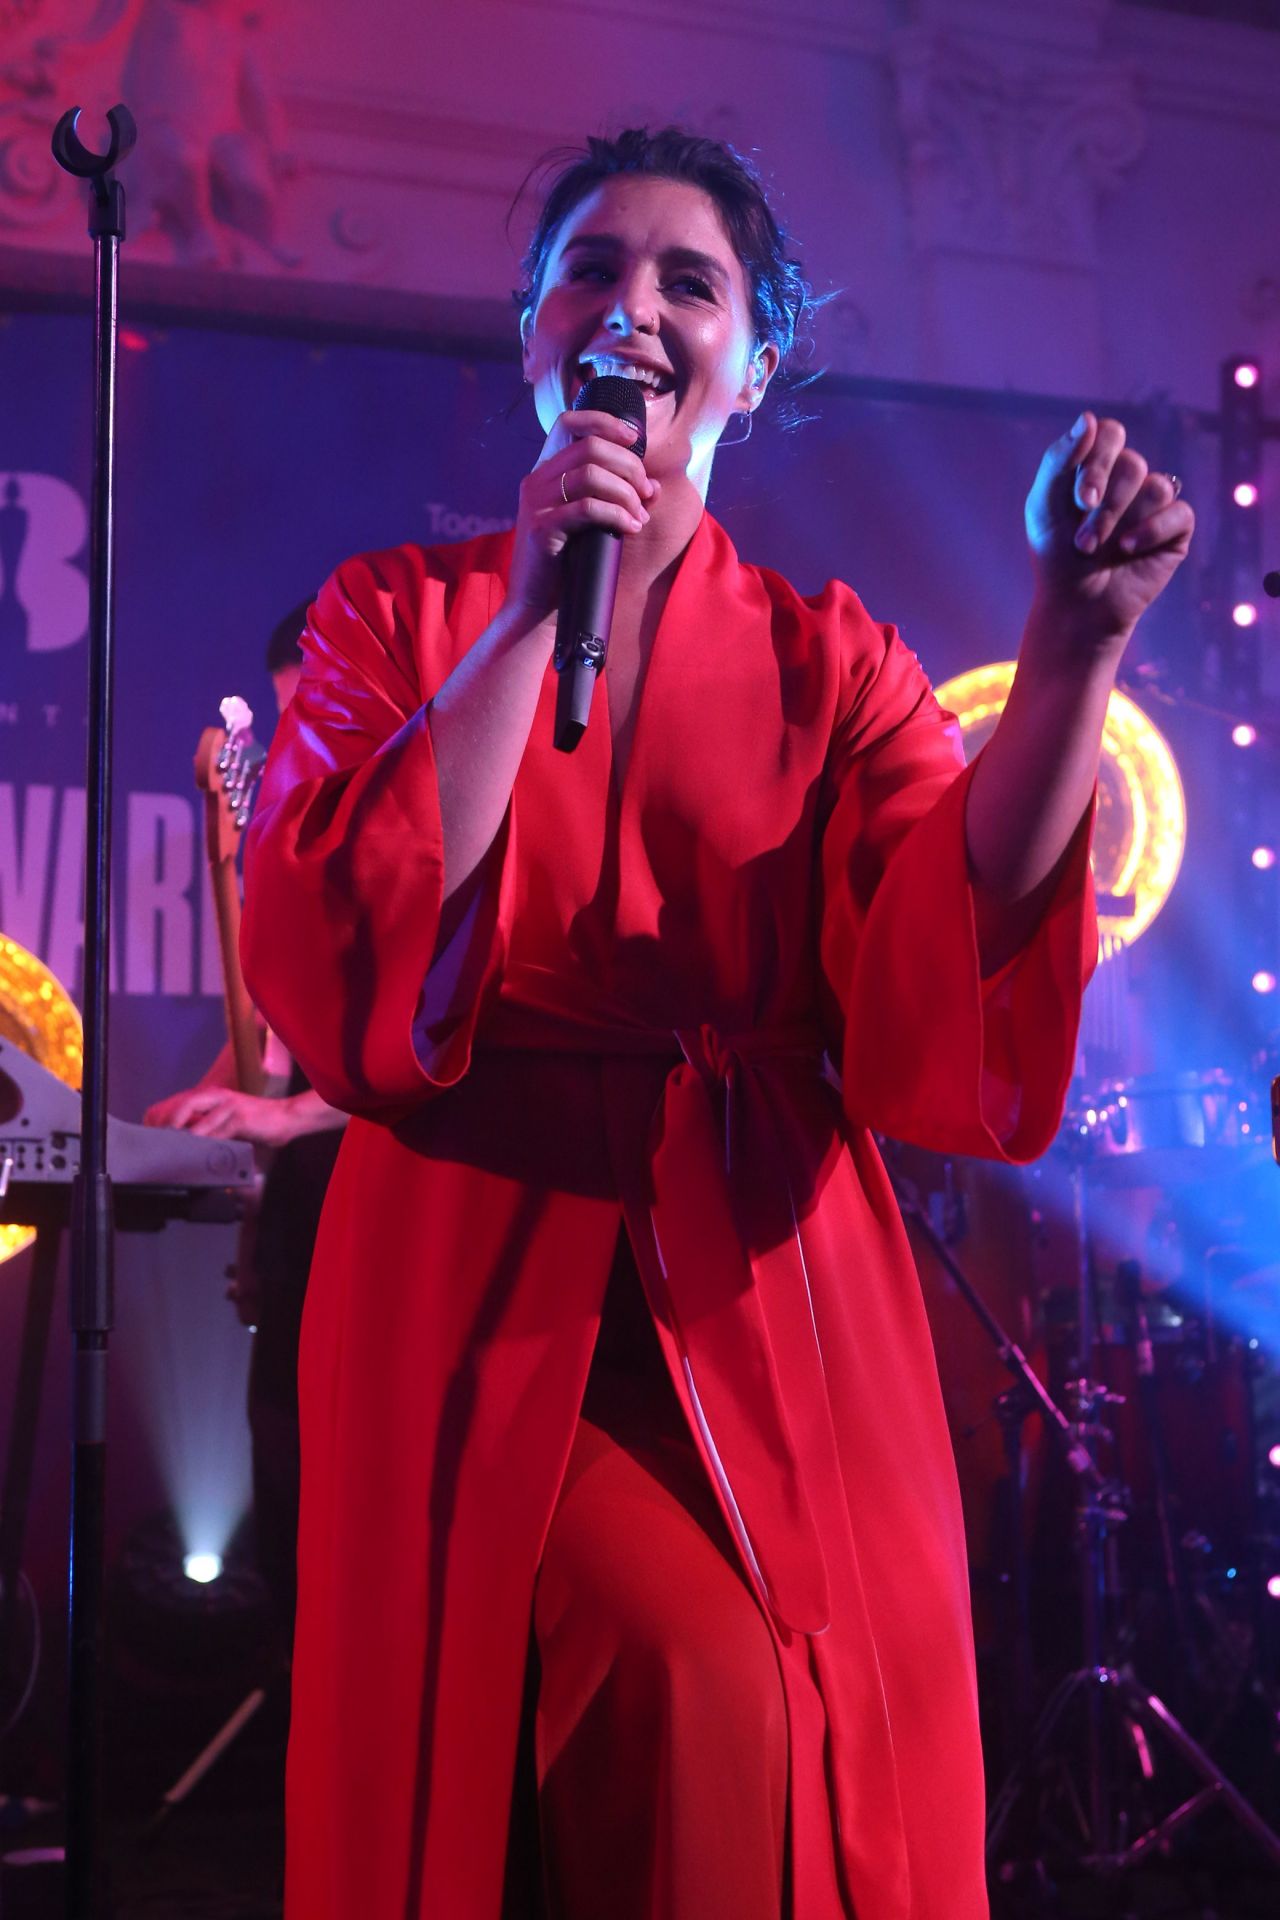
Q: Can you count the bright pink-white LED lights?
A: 8